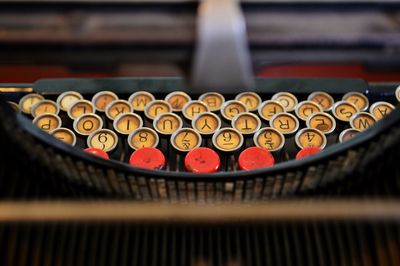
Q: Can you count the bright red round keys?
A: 5